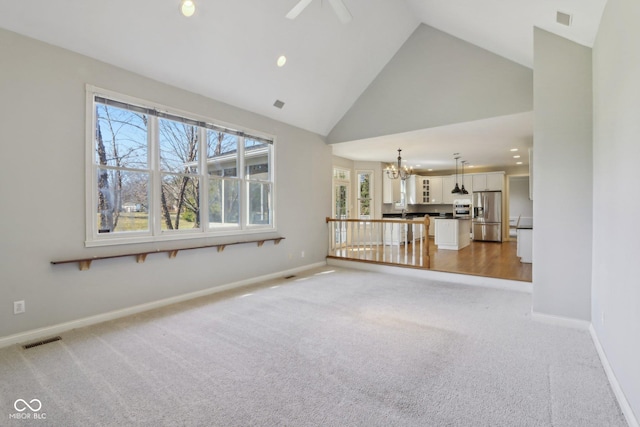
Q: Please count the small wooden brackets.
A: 6